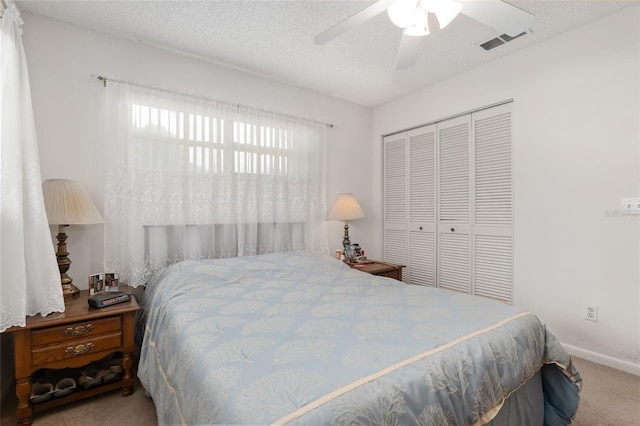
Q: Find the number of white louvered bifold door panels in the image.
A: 4